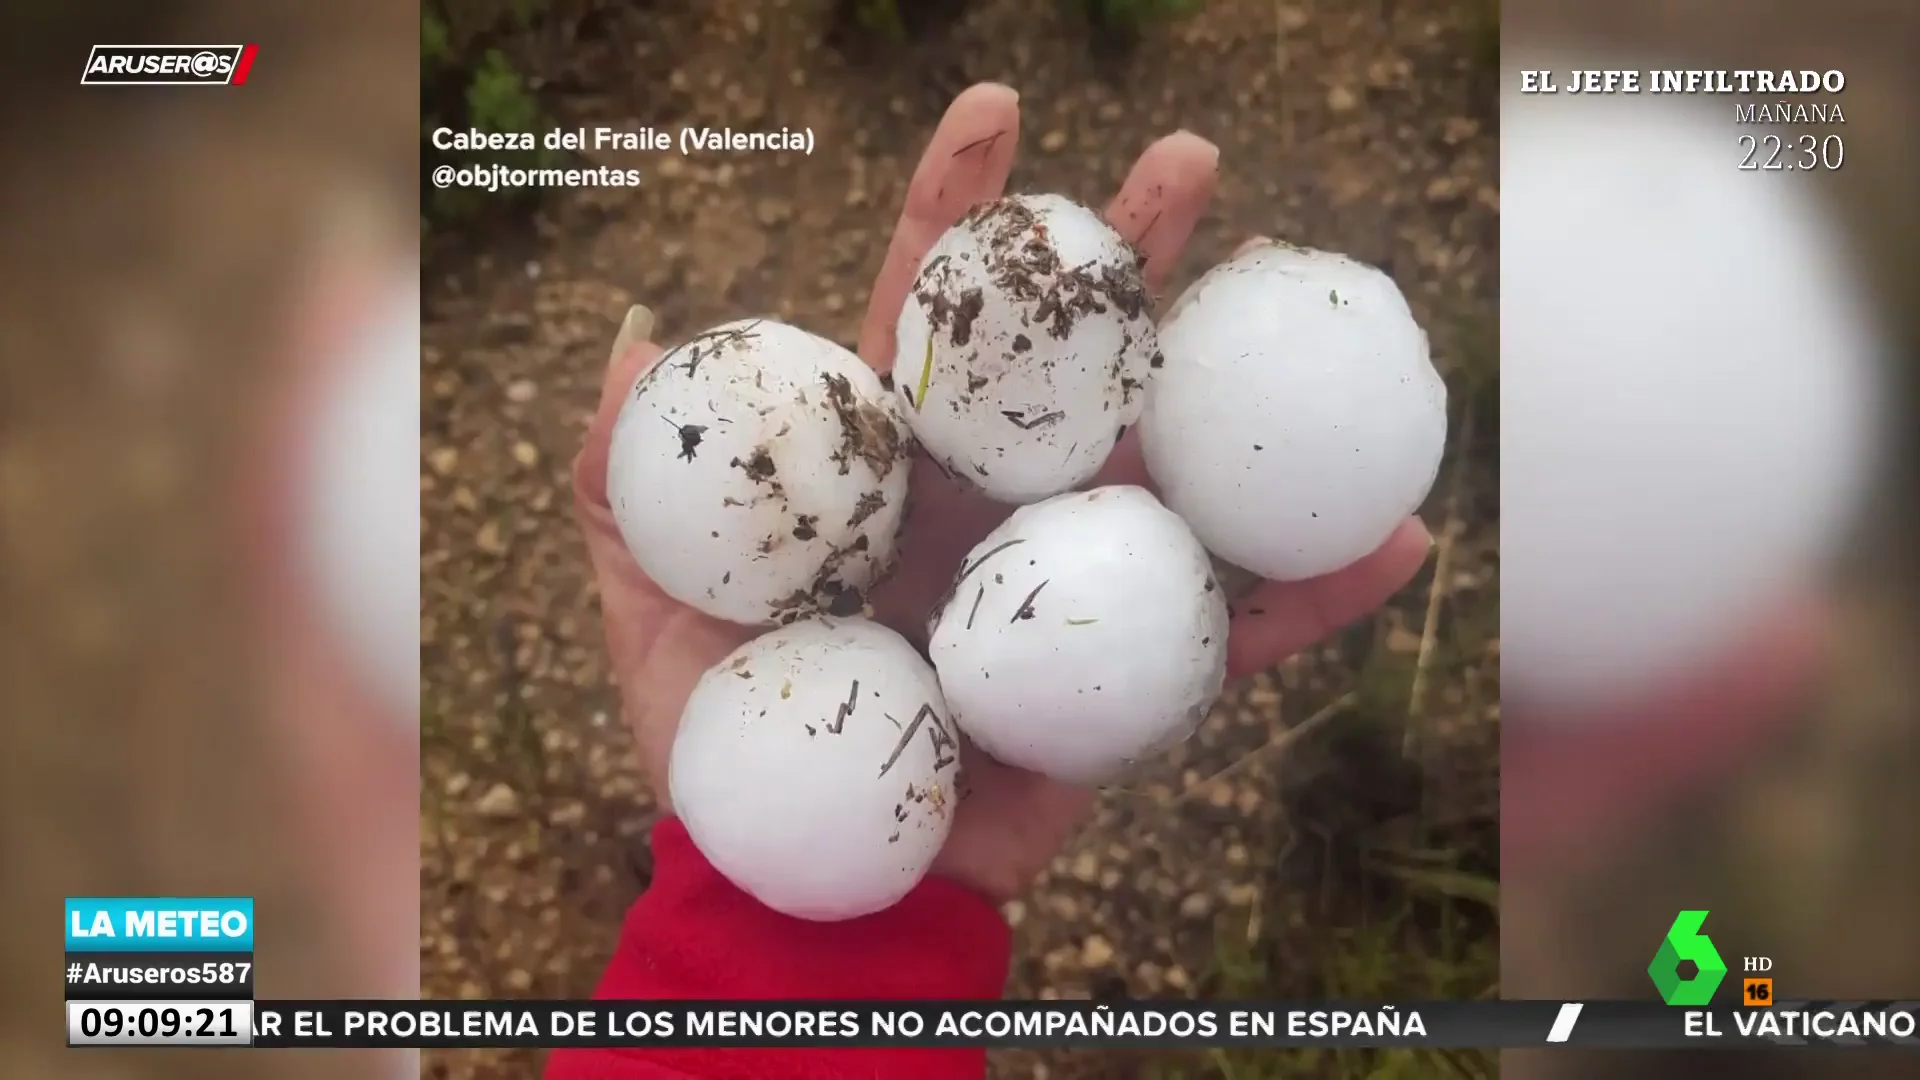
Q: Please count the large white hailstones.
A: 5